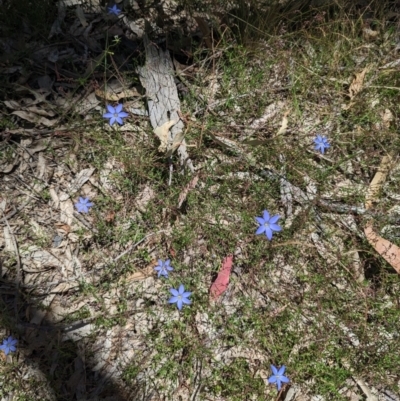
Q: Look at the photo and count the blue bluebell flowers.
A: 9